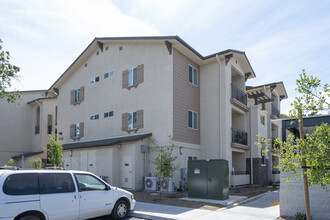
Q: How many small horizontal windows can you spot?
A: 4